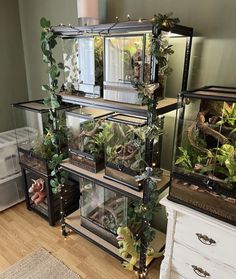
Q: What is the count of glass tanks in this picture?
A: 7